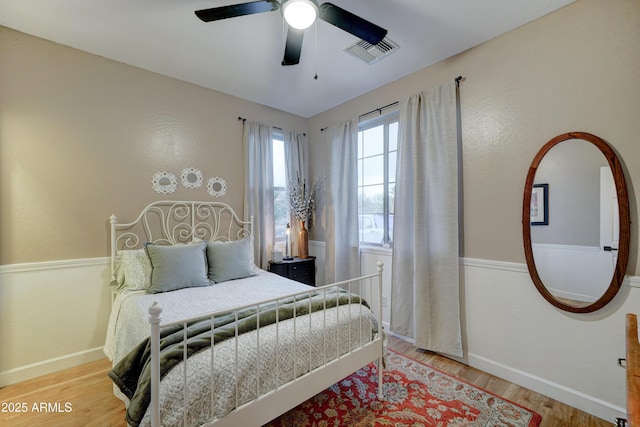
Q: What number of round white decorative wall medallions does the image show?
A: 3